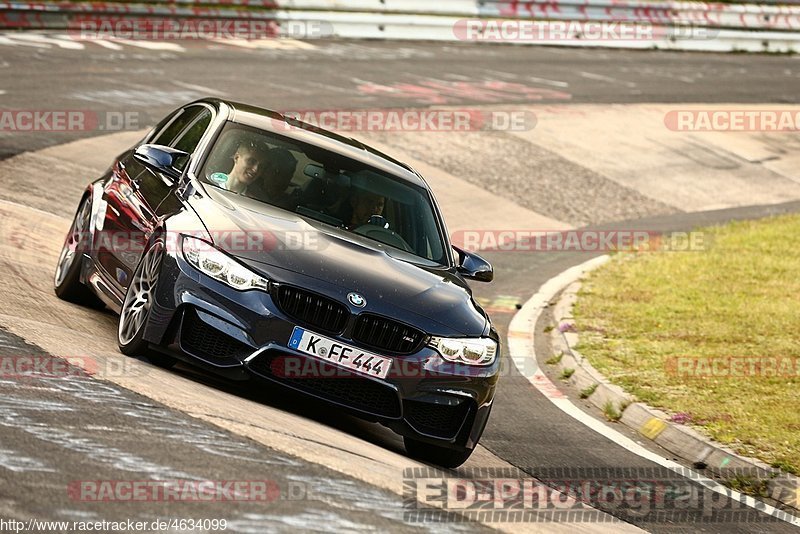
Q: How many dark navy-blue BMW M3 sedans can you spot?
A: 1